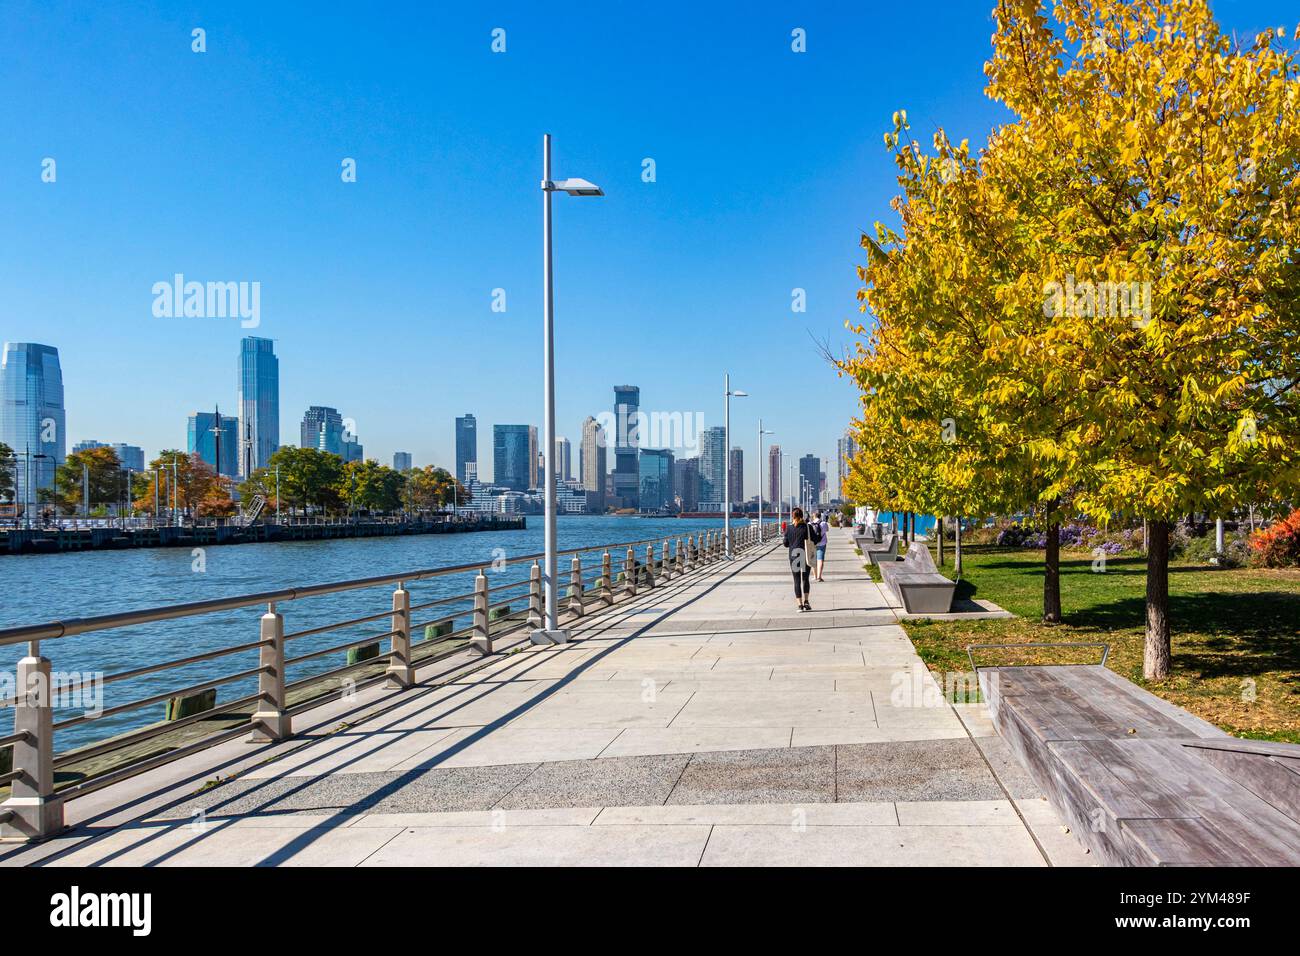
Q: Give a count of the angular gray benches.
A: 4